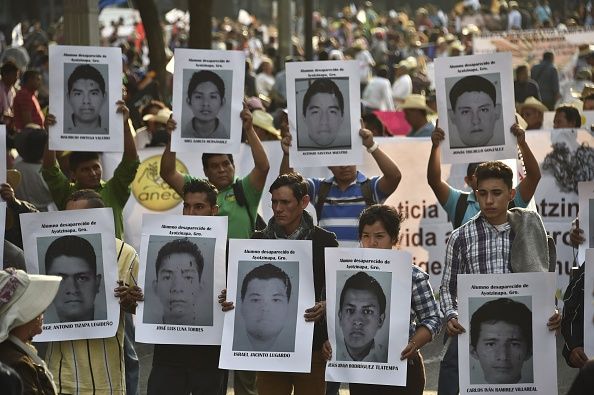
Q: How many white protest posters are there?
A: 9